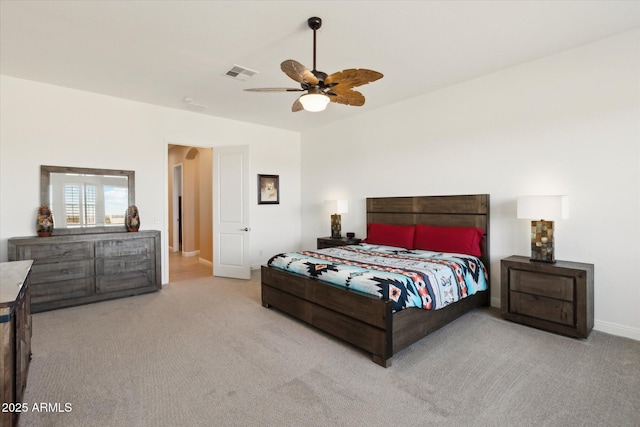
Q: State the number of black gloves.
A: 0